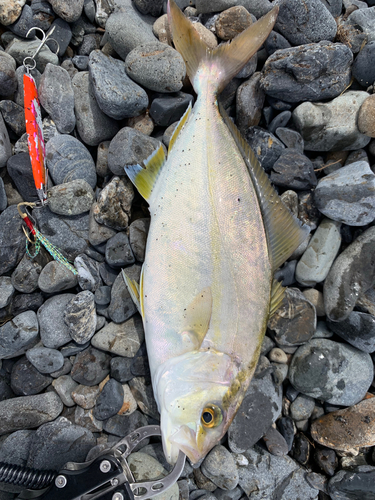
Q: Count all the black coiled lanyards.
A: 1